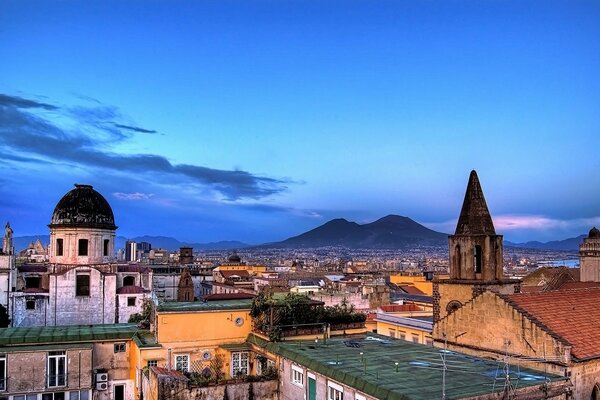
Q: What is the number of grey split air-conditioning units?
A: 2